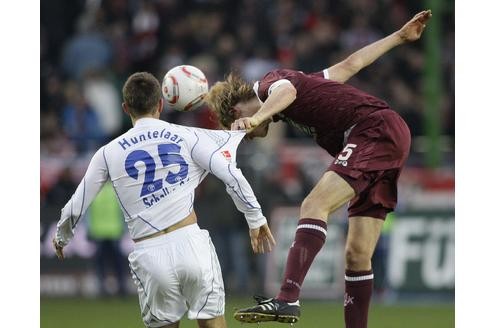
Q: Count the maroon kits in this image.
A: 1